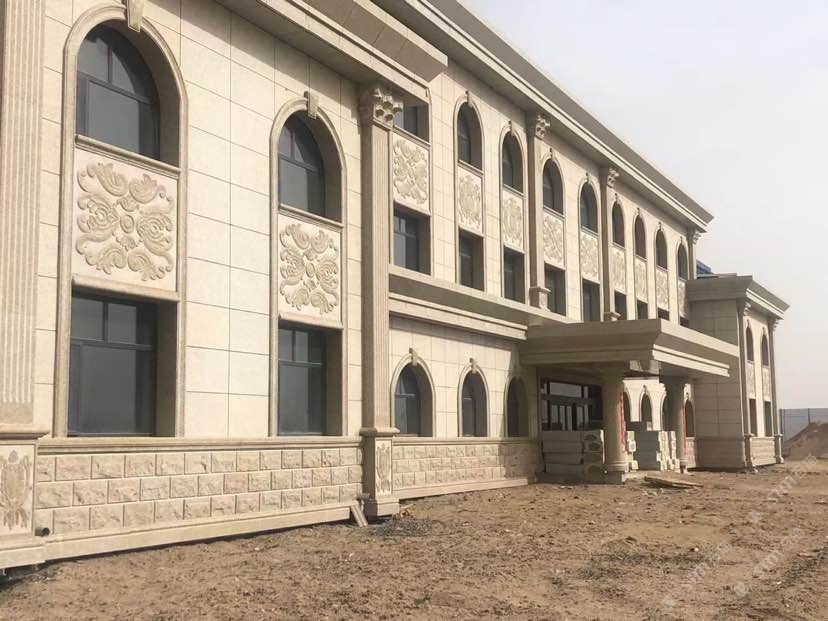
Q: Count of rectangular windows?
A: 13